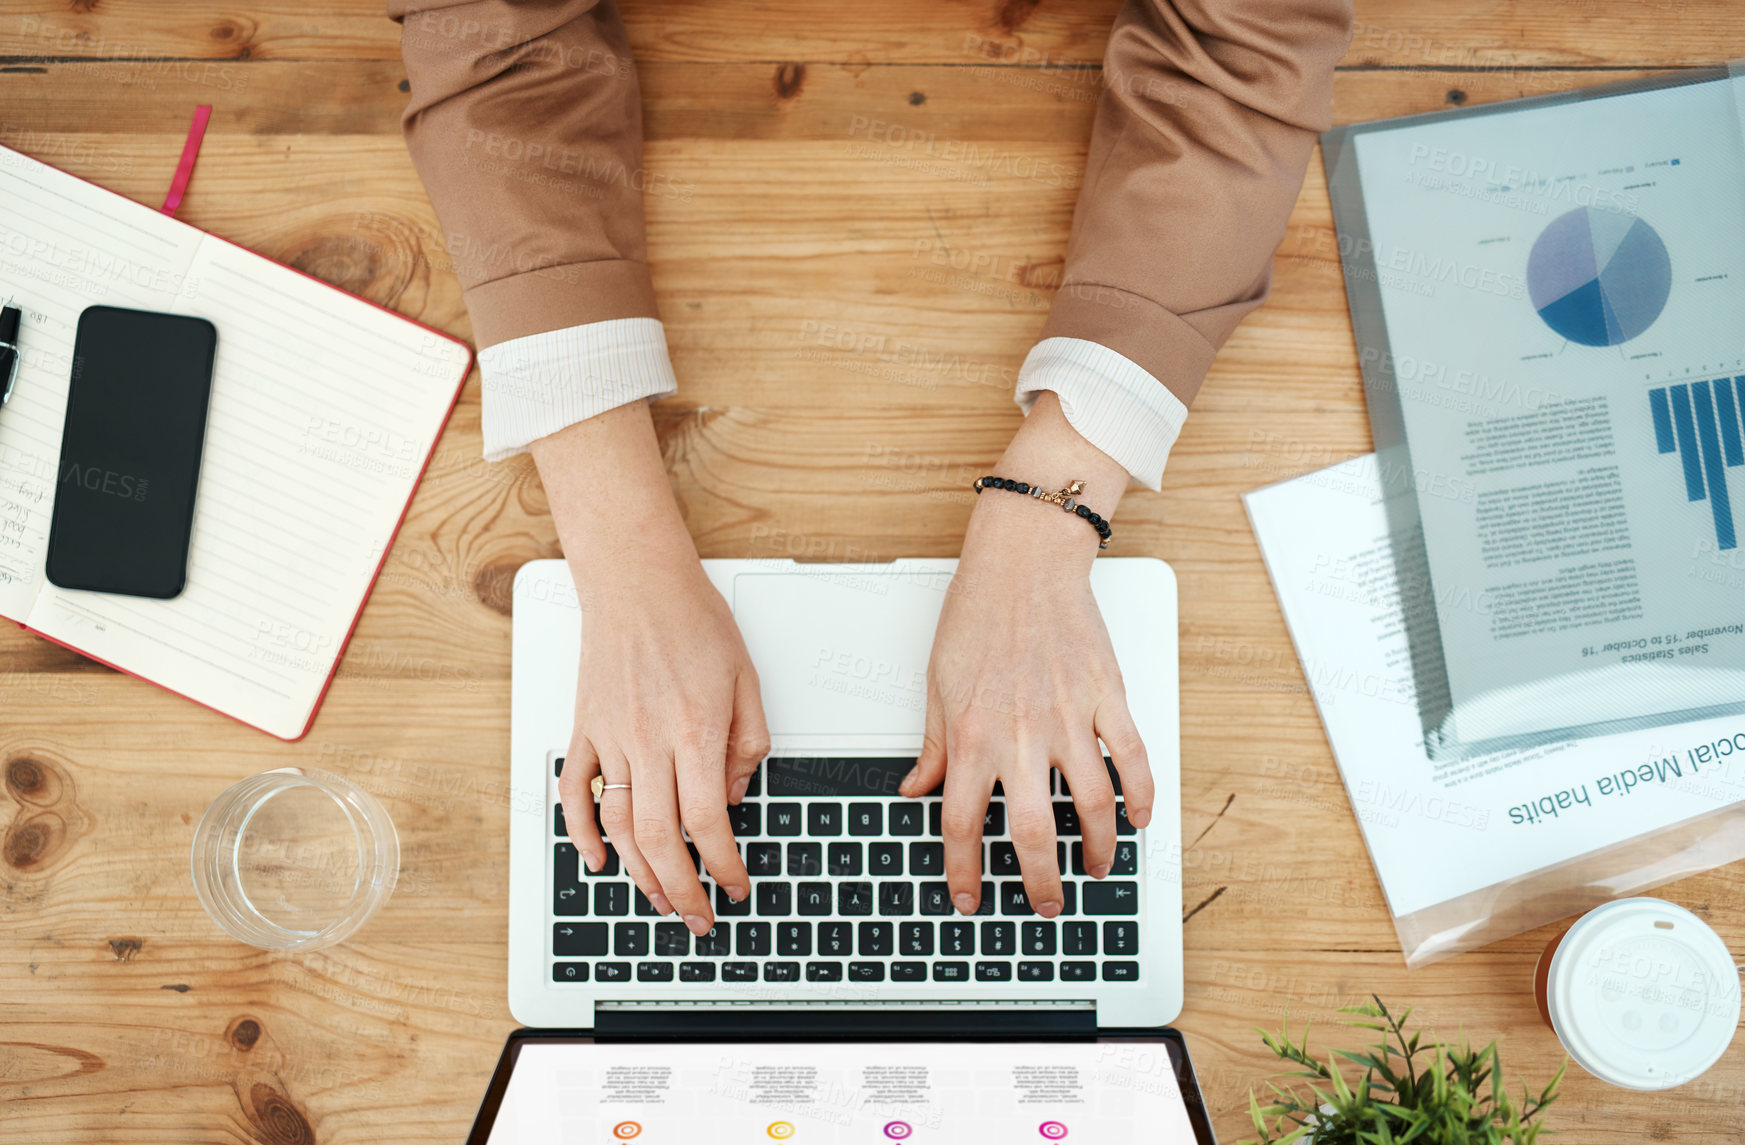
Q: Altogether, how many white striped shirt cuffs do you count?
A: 2